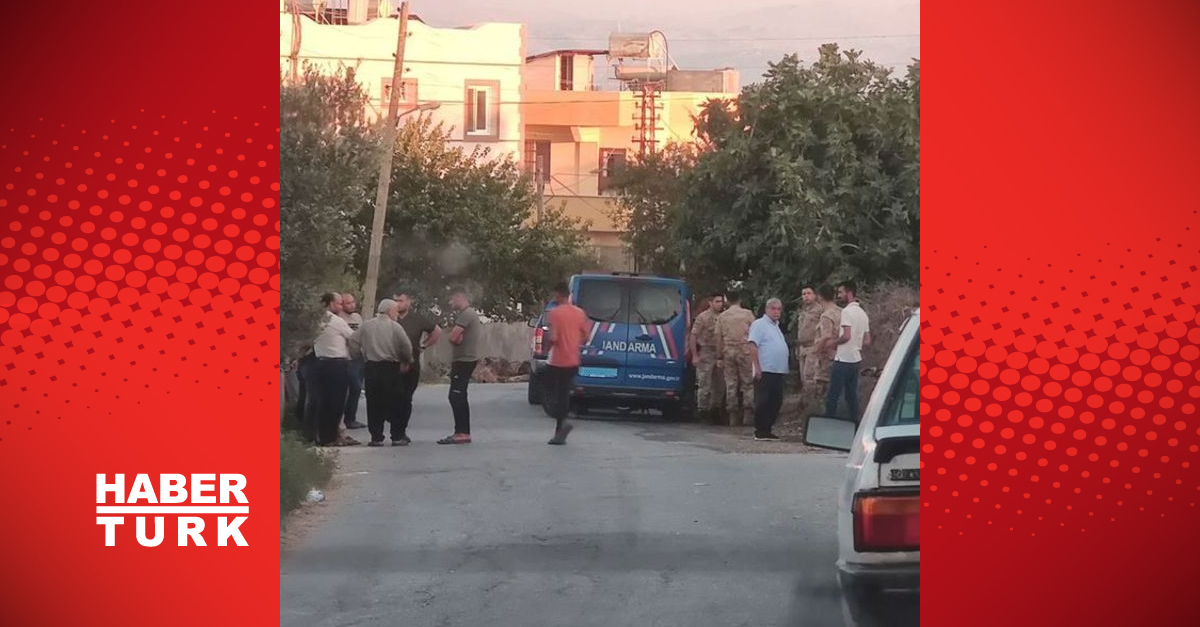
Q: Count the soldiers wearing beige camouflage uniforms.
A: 4